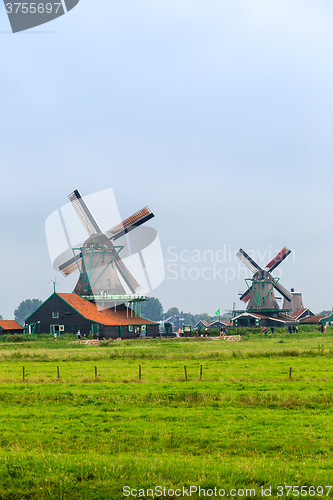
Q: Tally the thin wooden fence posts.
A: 7